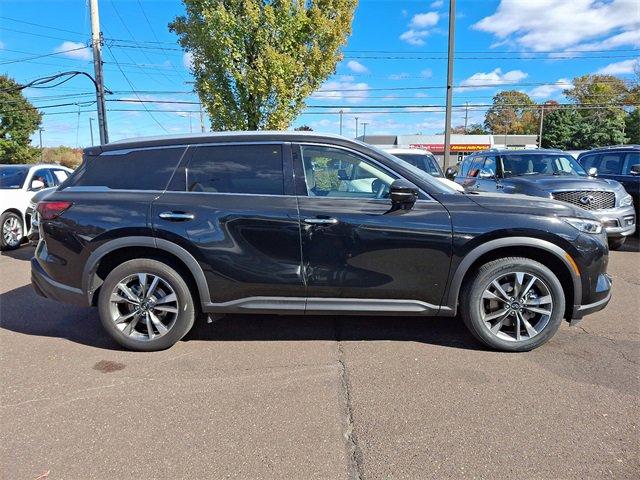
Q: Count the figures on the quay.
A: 0